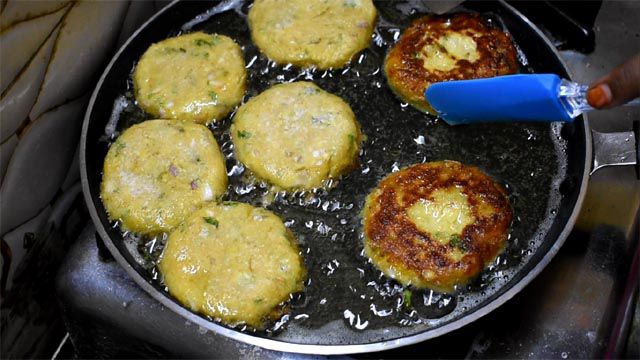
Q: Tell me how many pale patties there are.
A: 5